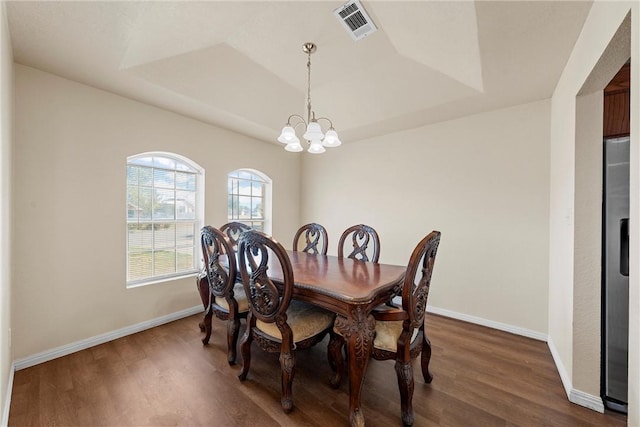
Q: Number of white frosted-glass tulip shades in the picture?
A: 5